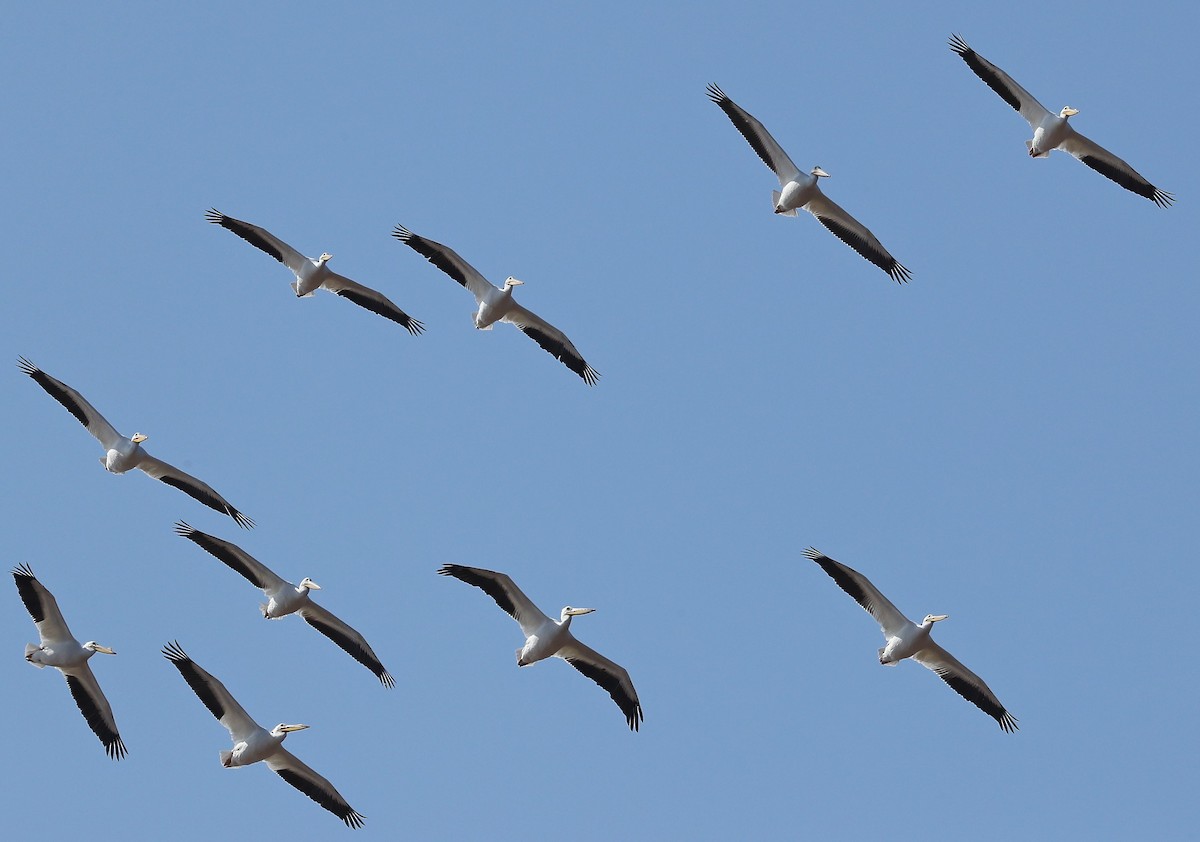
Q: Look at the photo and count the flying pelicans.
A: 10